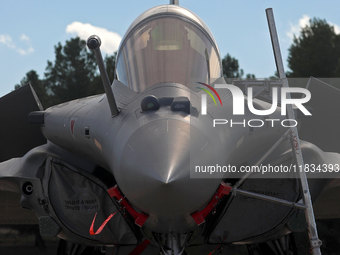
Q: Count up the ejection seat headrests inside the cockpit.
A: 1